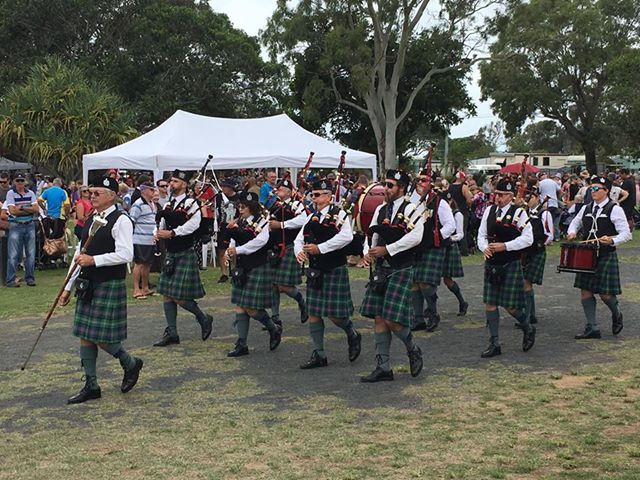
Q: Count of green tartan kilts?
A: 11